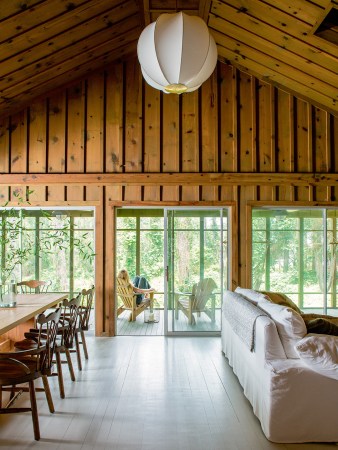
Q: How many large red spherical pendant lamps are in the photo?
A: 0